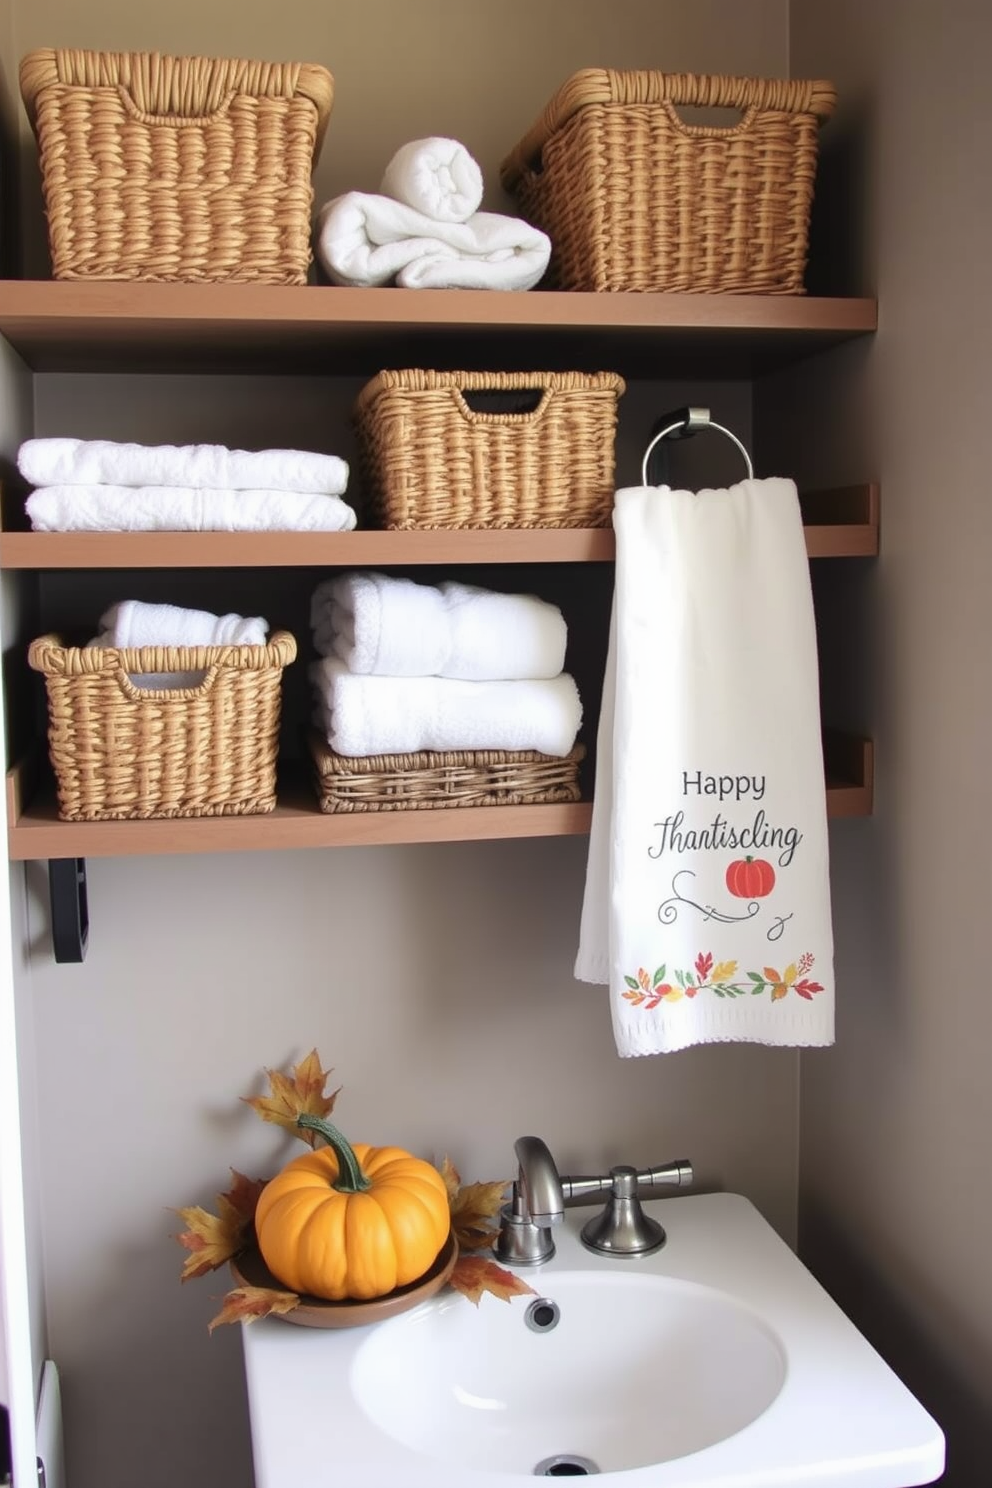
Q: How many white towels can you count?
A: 8